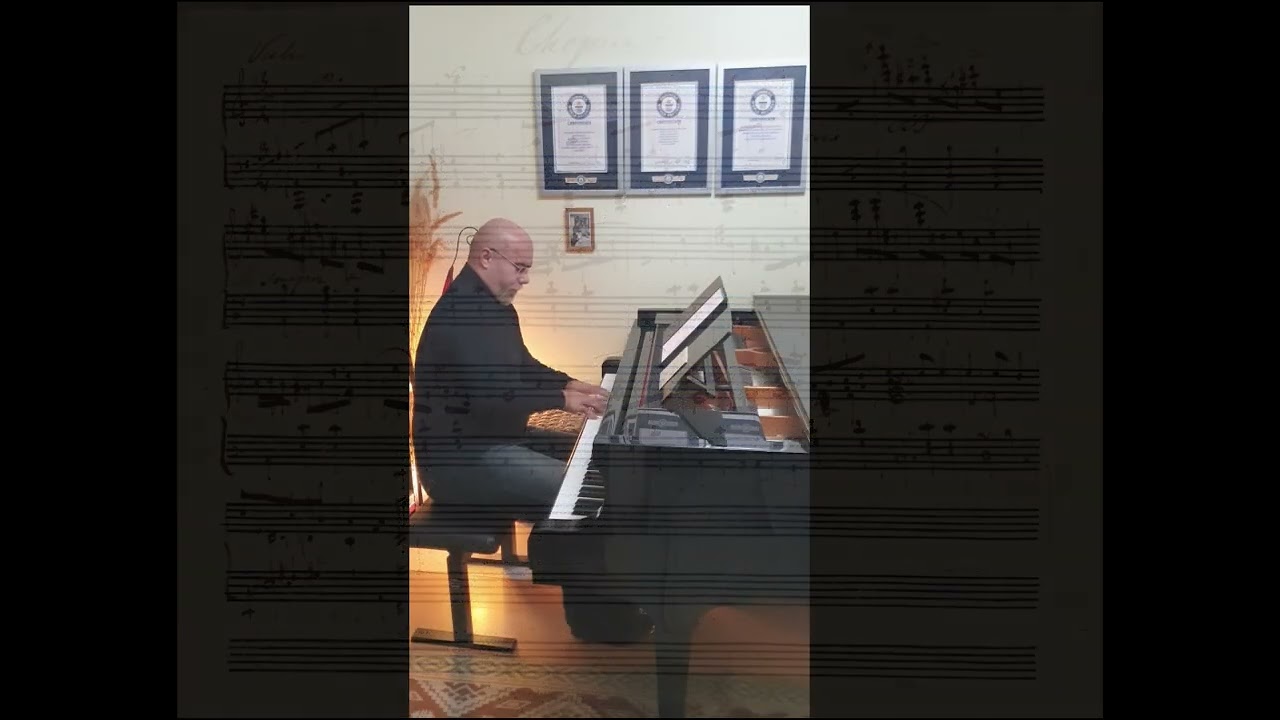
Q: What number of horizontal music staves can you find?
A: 9